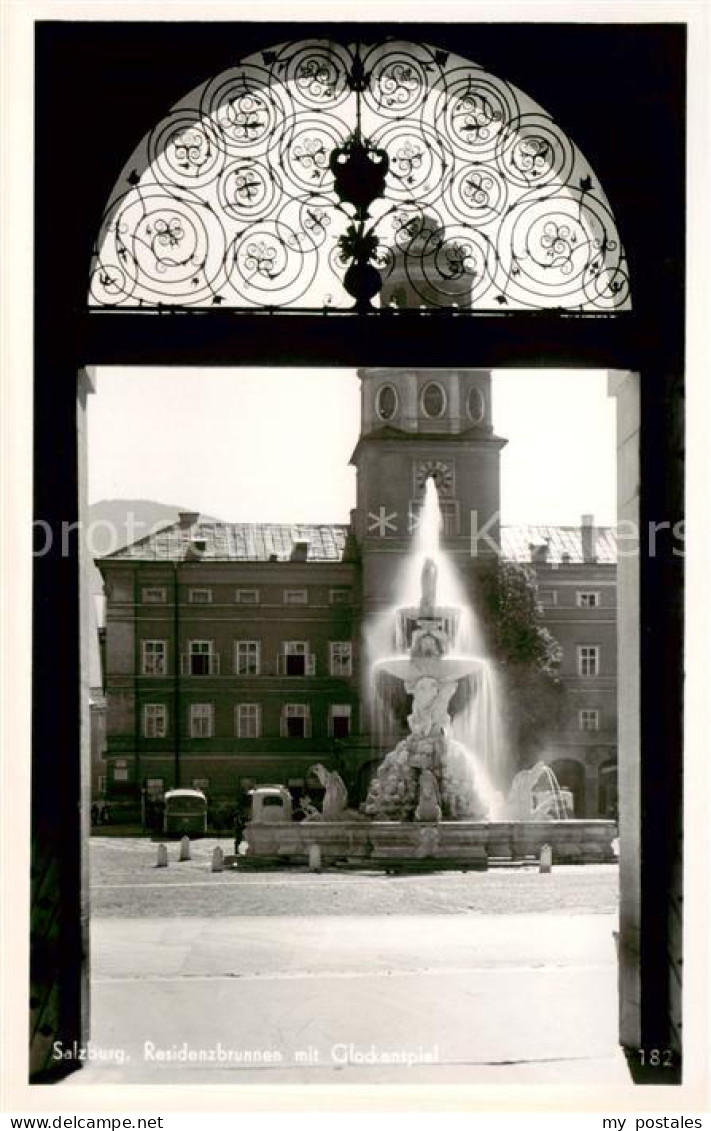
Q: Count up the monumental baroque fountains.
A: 1